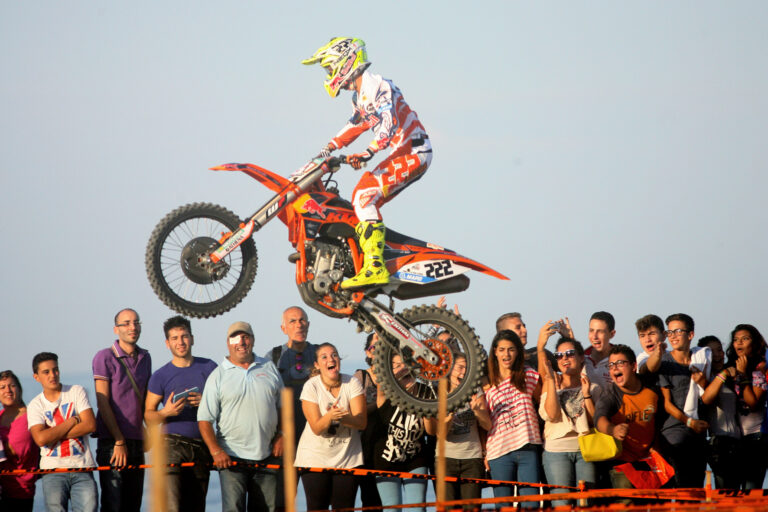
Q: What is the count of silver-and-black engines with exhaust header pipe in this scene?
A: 1